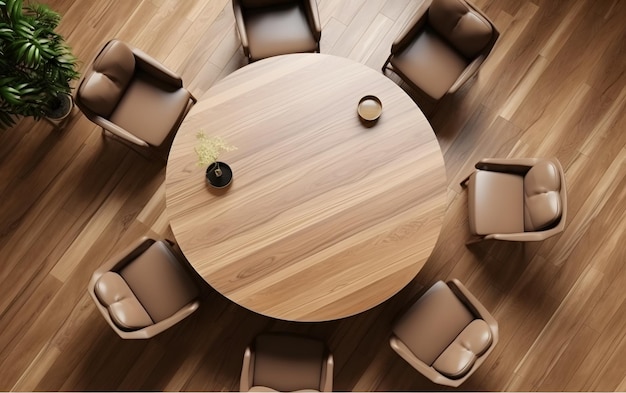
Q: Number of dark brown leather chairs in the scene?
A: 7